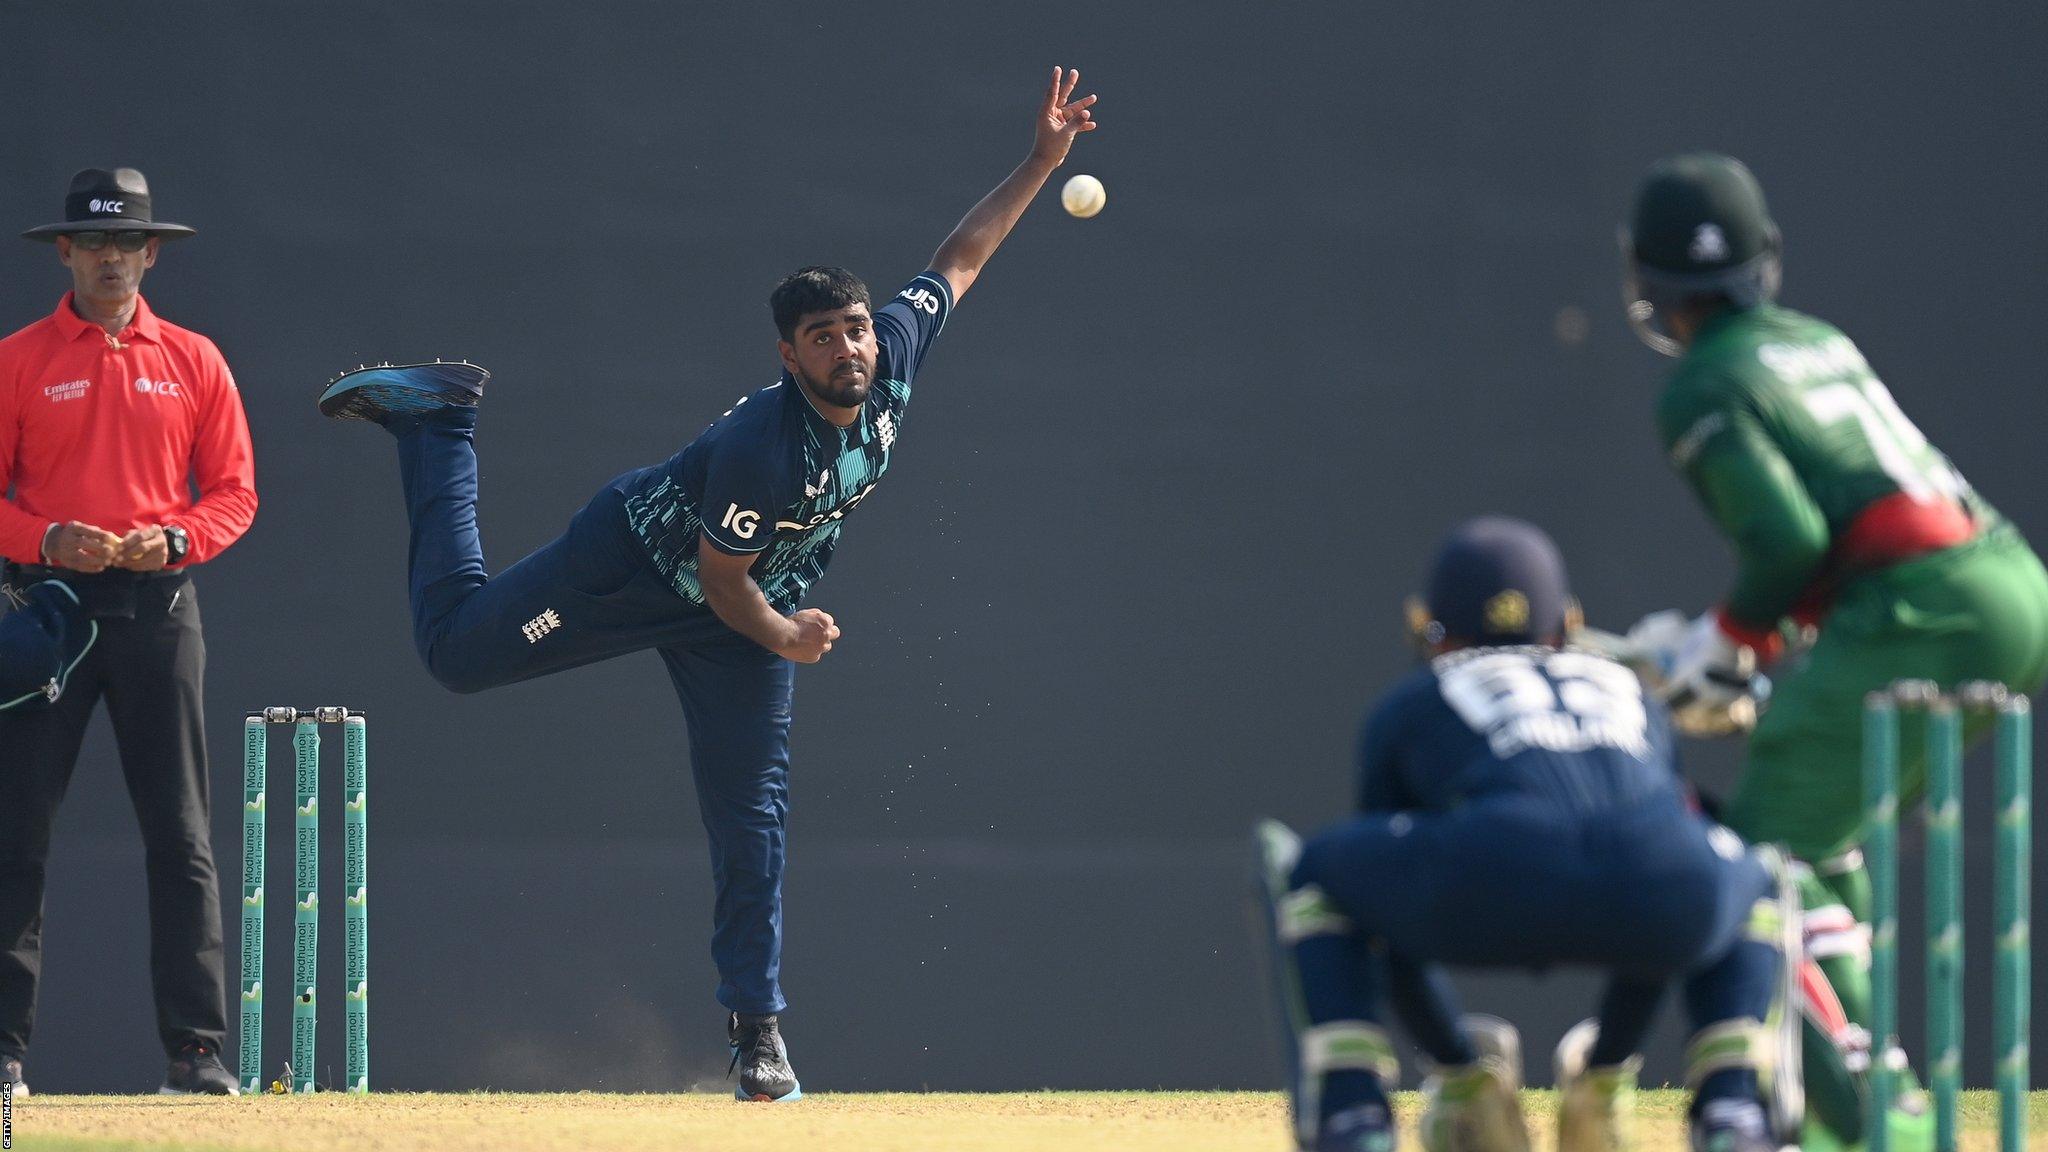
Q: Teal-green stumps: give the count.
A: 6